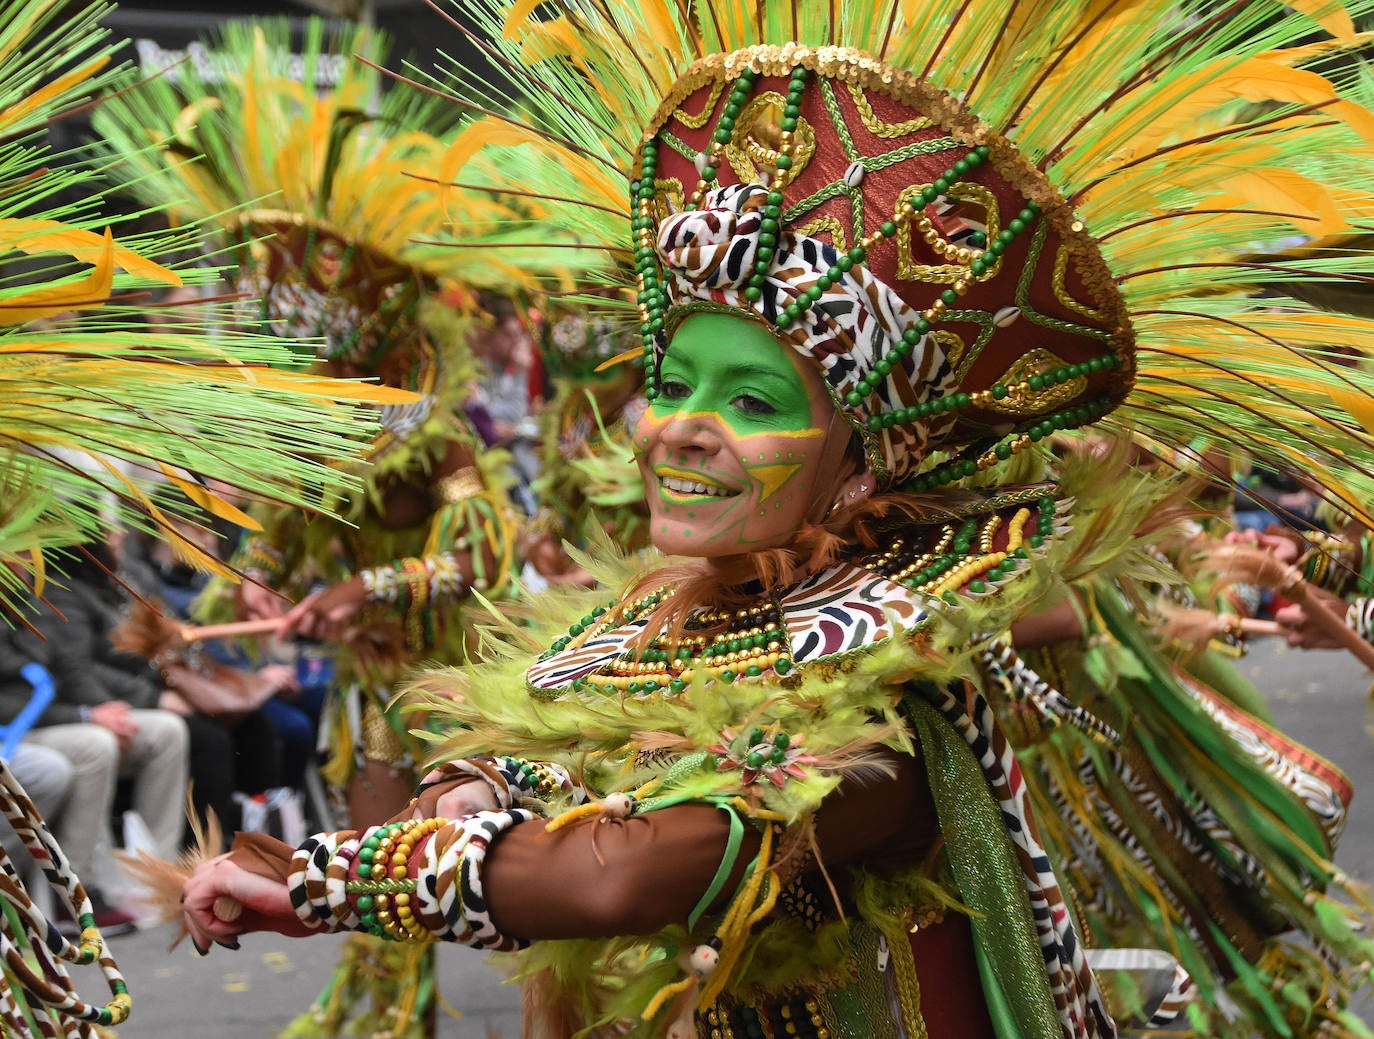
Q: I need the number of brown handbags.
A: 1